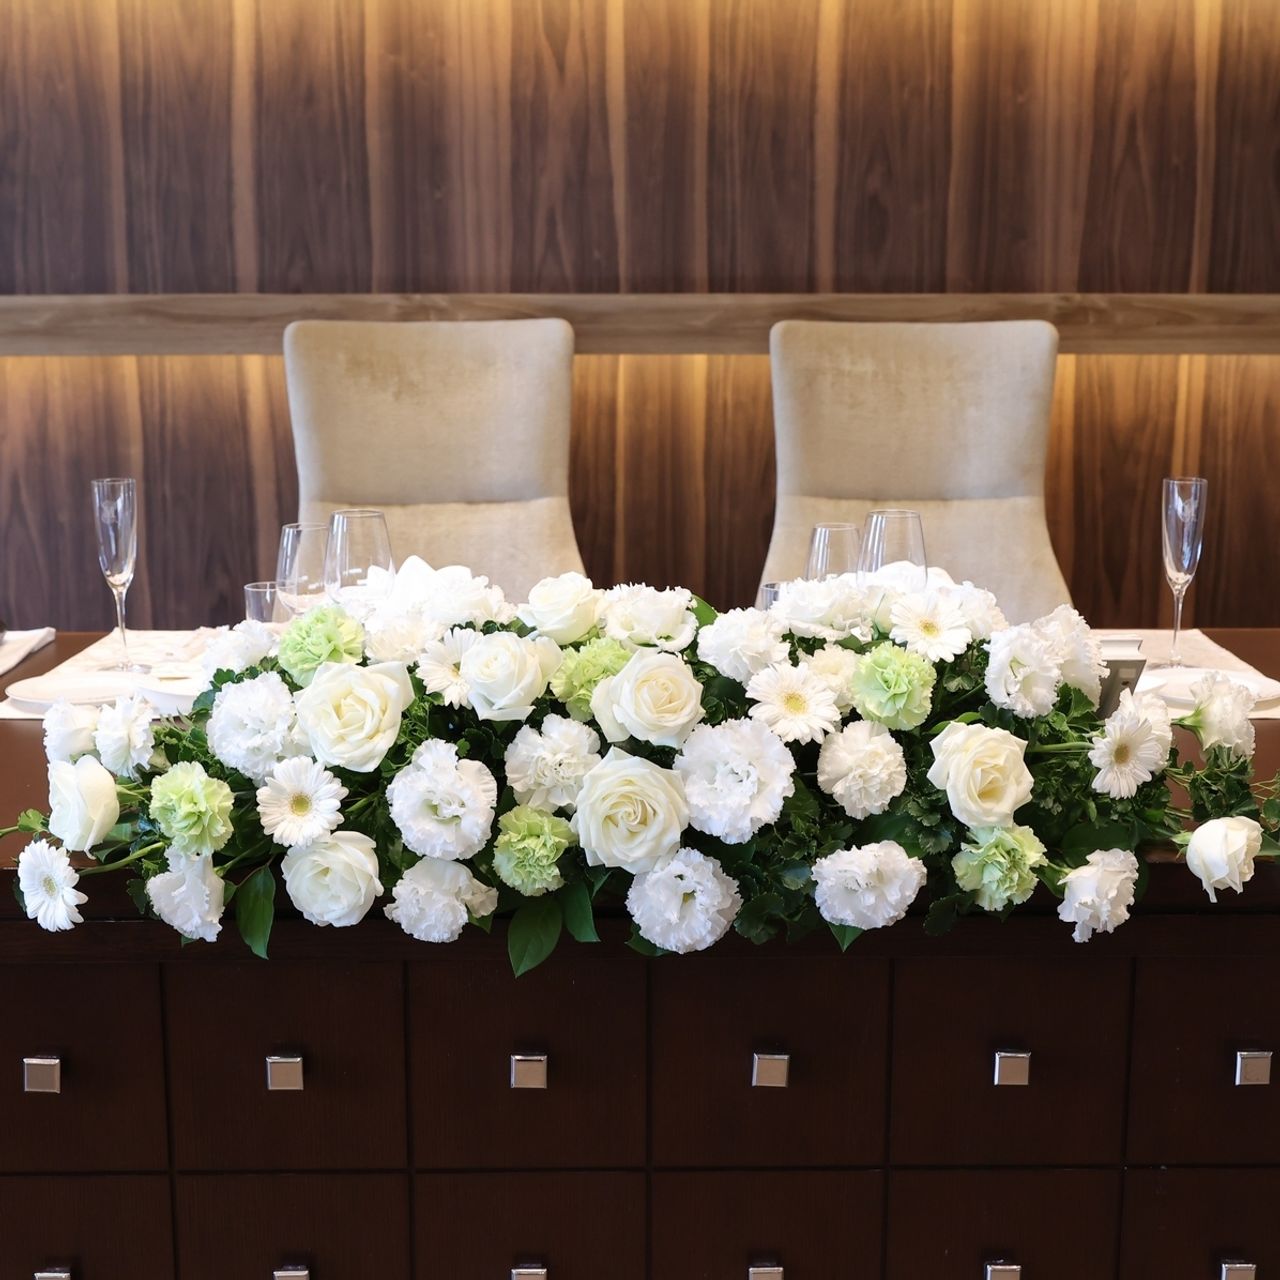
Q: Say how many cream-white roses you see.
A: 9